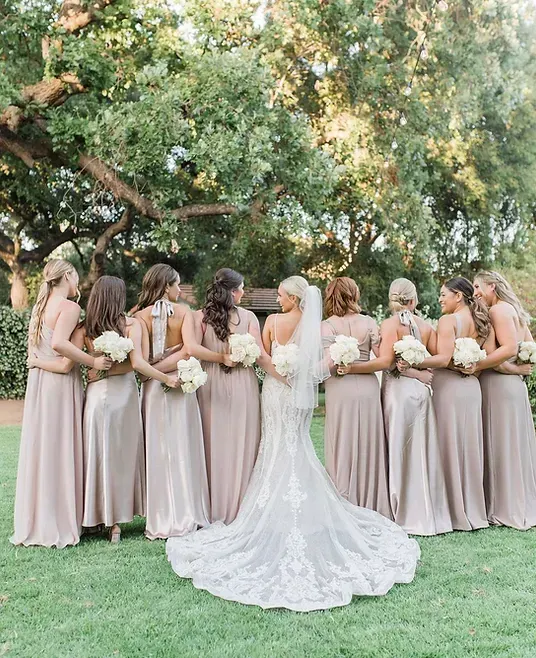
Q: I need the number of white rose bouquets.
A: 8